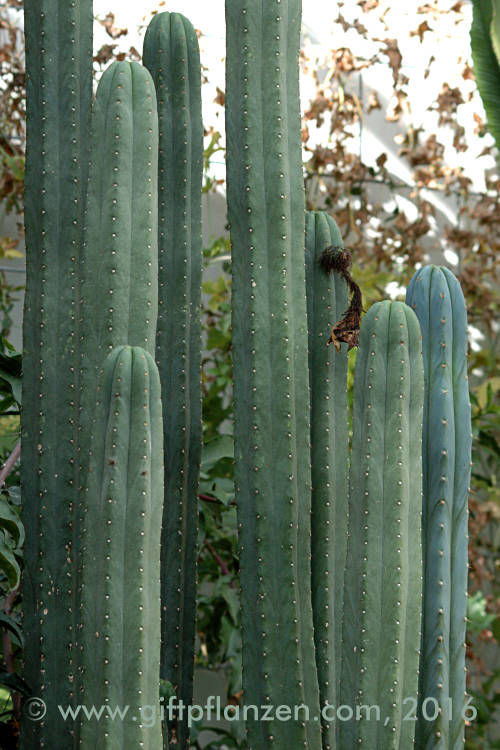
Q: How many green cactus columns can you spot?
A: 7